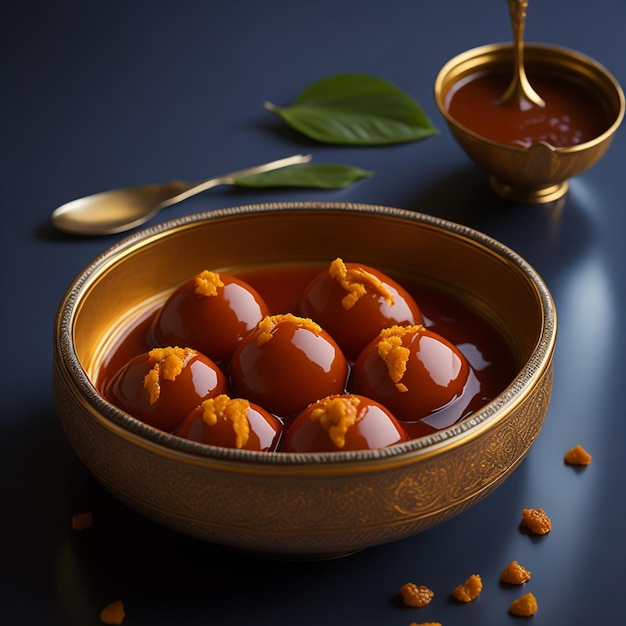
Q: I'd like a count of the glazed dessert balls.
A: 7